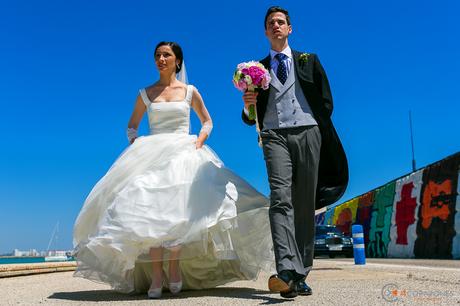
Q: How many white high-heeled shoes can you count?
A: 2